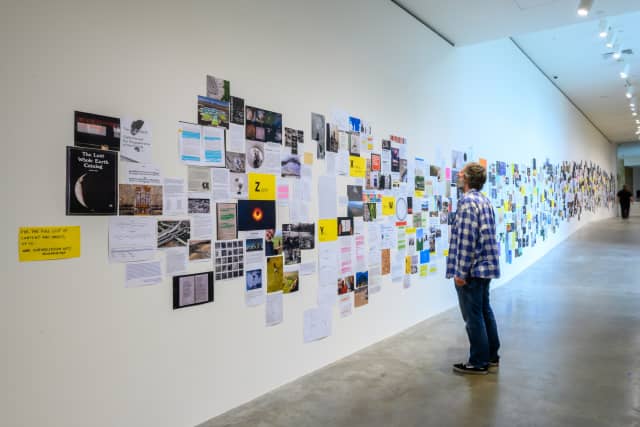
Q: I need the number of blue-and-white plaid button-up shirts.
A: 1